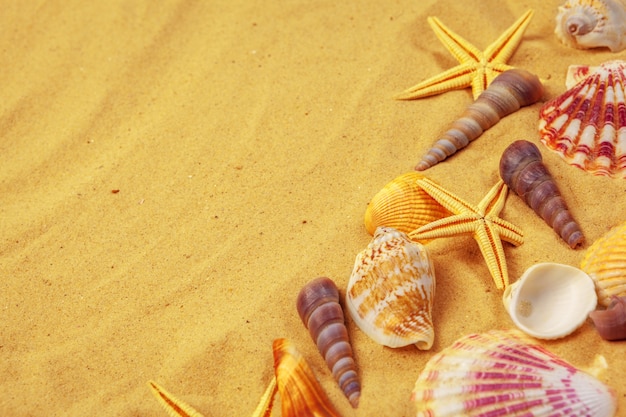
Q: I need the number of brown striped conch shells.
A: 3